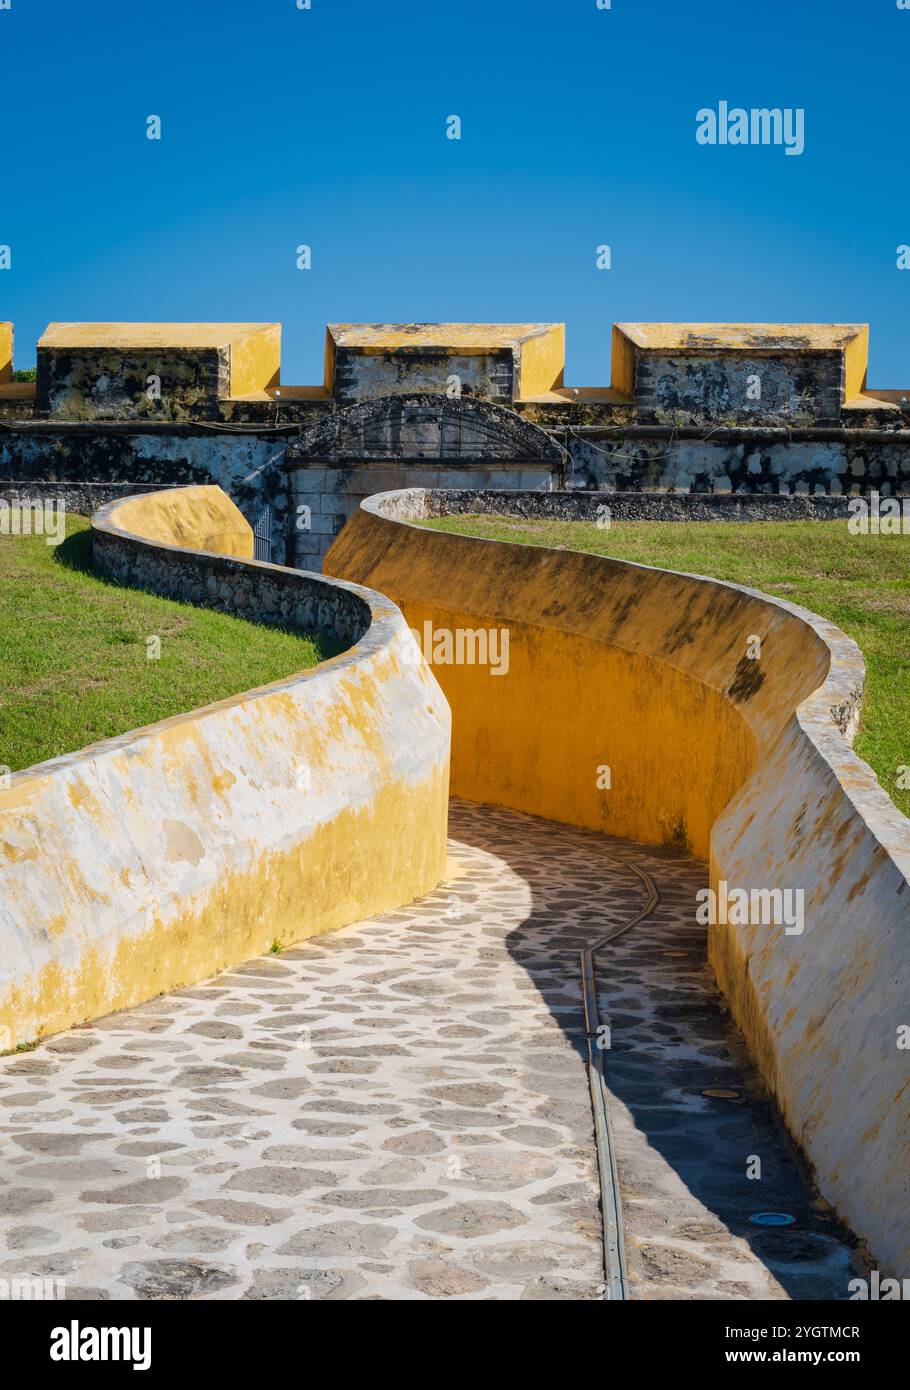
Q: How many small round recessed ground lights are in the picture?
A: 3